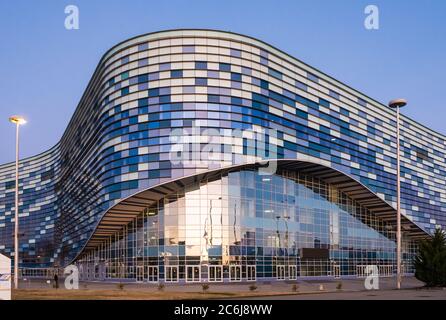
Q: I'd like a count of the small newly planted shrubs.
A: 6